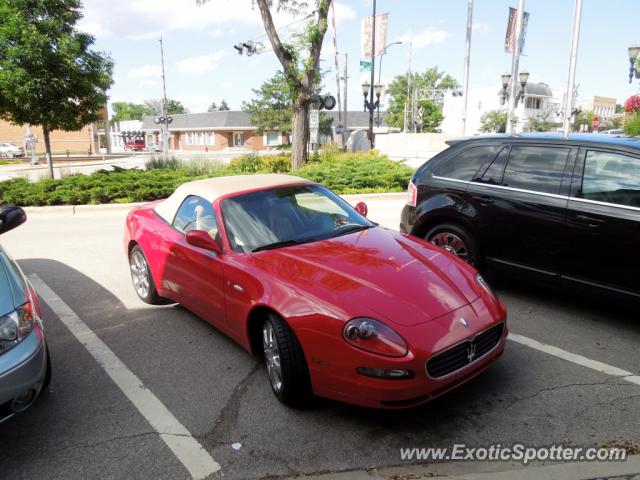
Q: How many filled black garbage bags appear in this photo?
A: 0